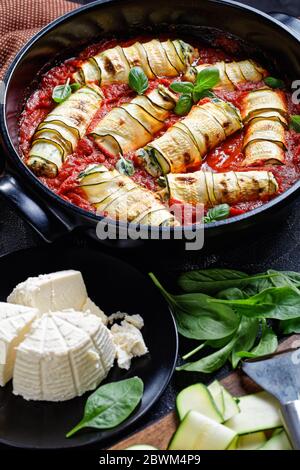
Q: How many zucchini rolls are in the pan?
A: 8